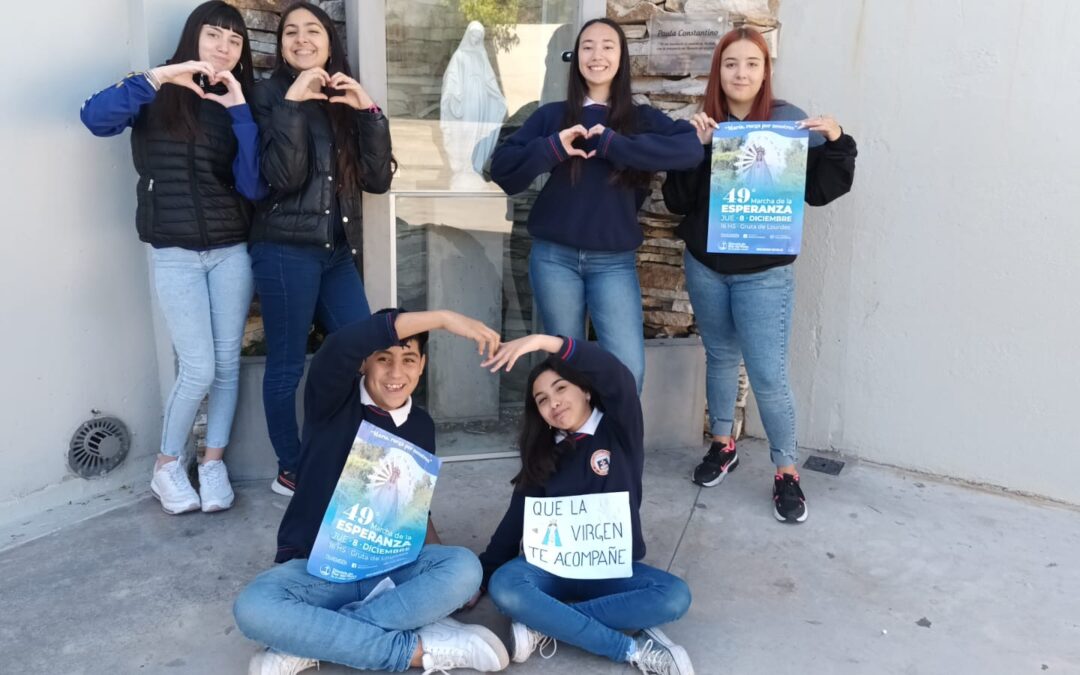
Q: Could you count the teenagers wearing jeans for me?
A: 6